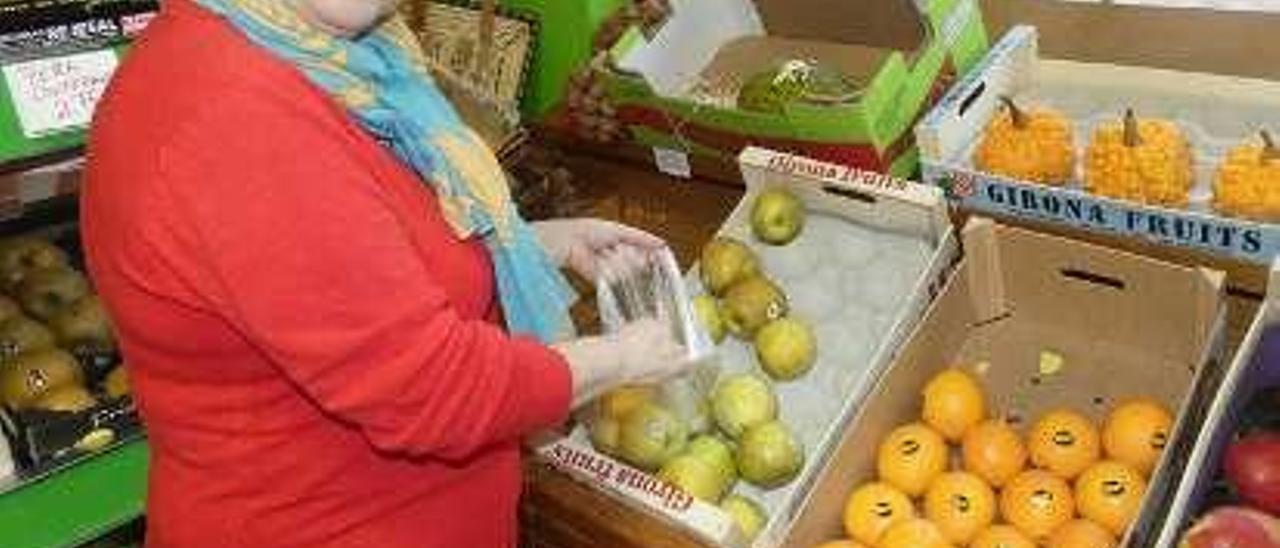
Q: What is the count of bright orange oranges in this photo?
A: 13